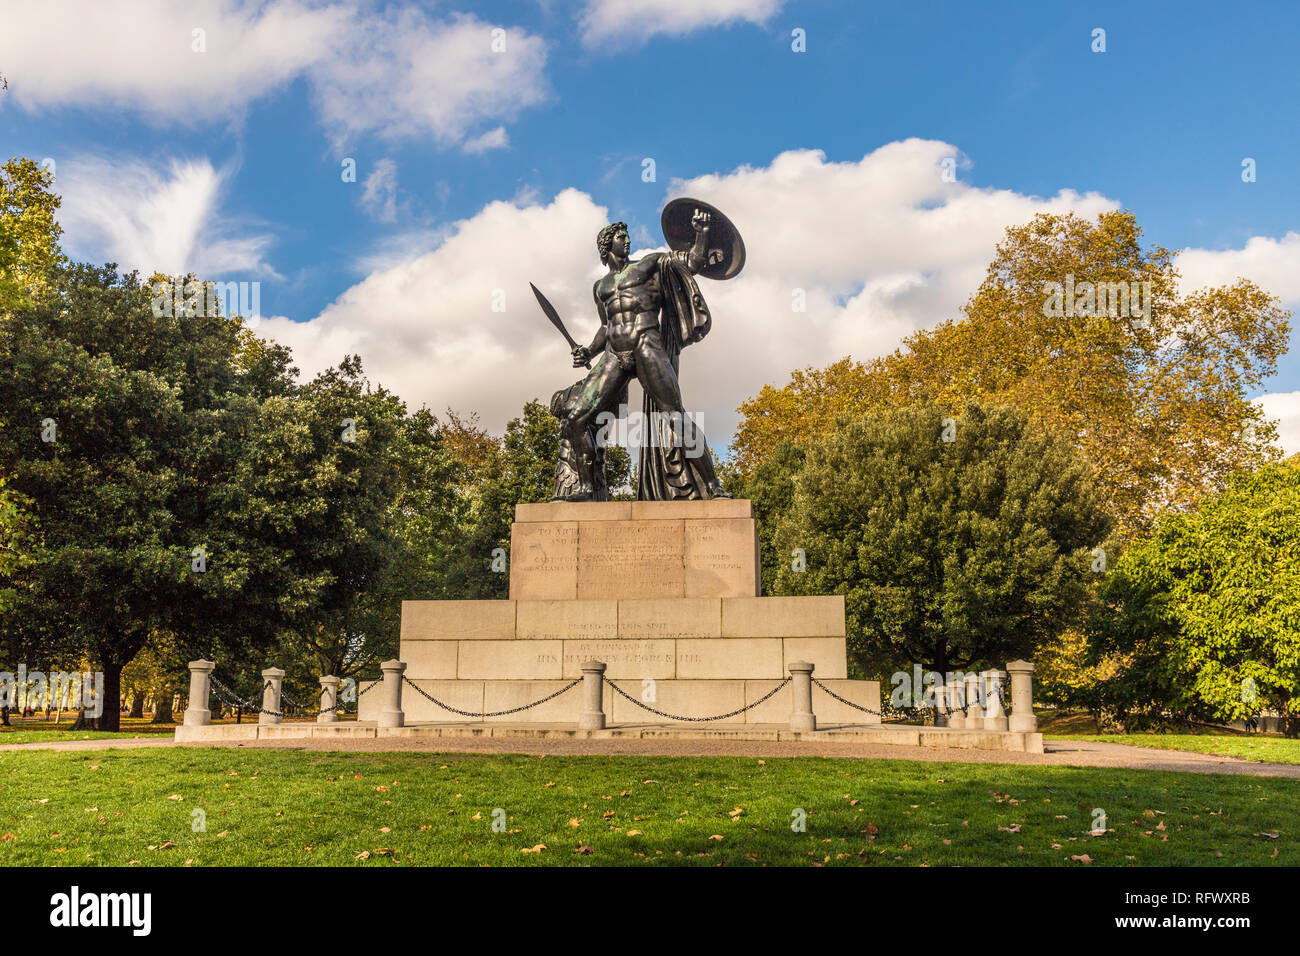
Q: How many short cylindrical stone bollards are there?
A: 11